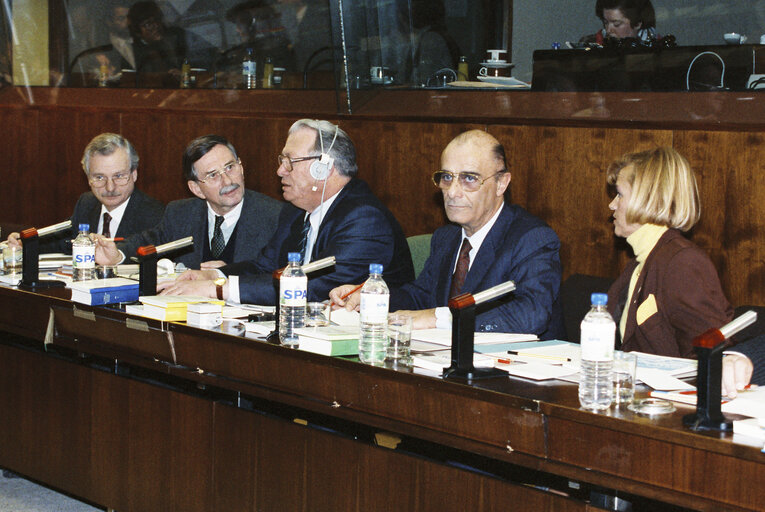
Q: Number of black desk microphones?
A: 5